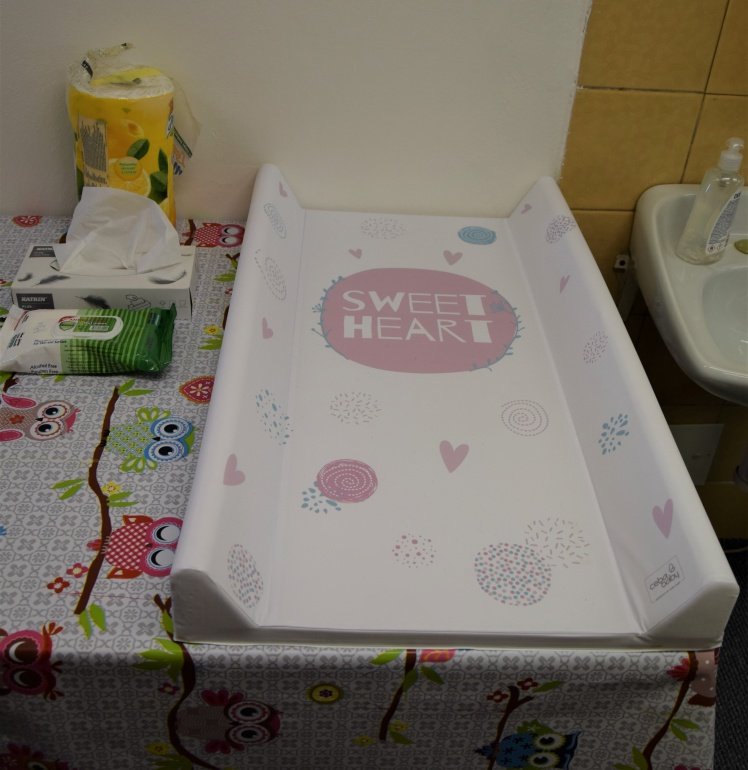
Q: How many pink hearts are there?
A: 9